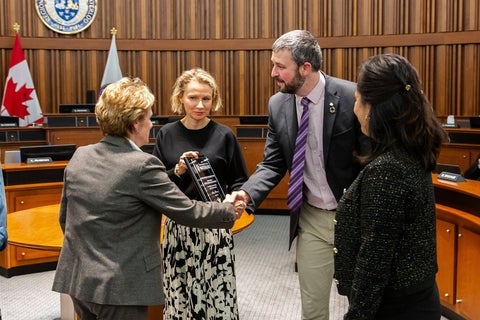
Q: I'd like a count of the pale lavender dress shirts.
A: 1